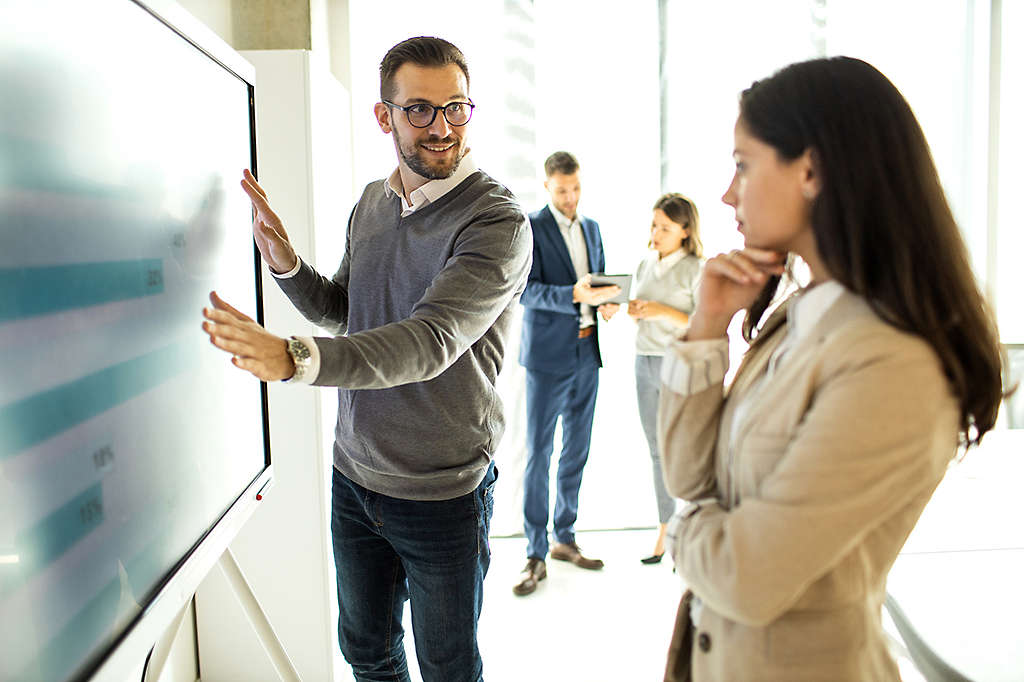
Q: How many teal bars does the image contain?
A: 5